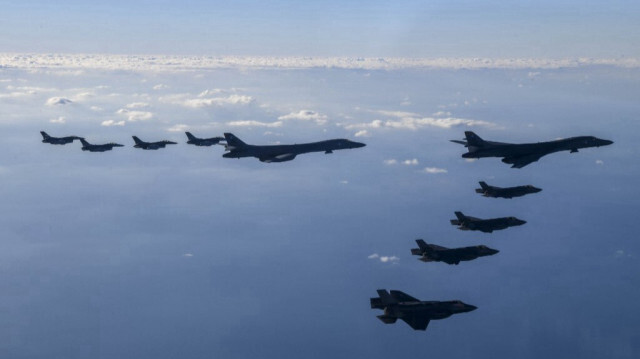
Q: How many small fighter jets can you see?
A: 8